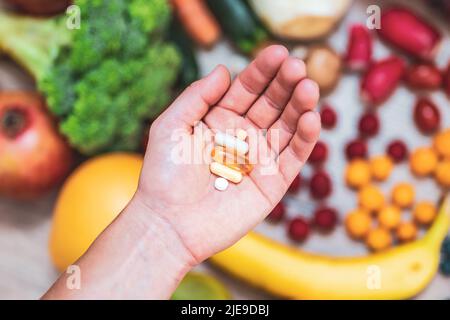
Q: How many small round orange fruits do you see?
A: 12